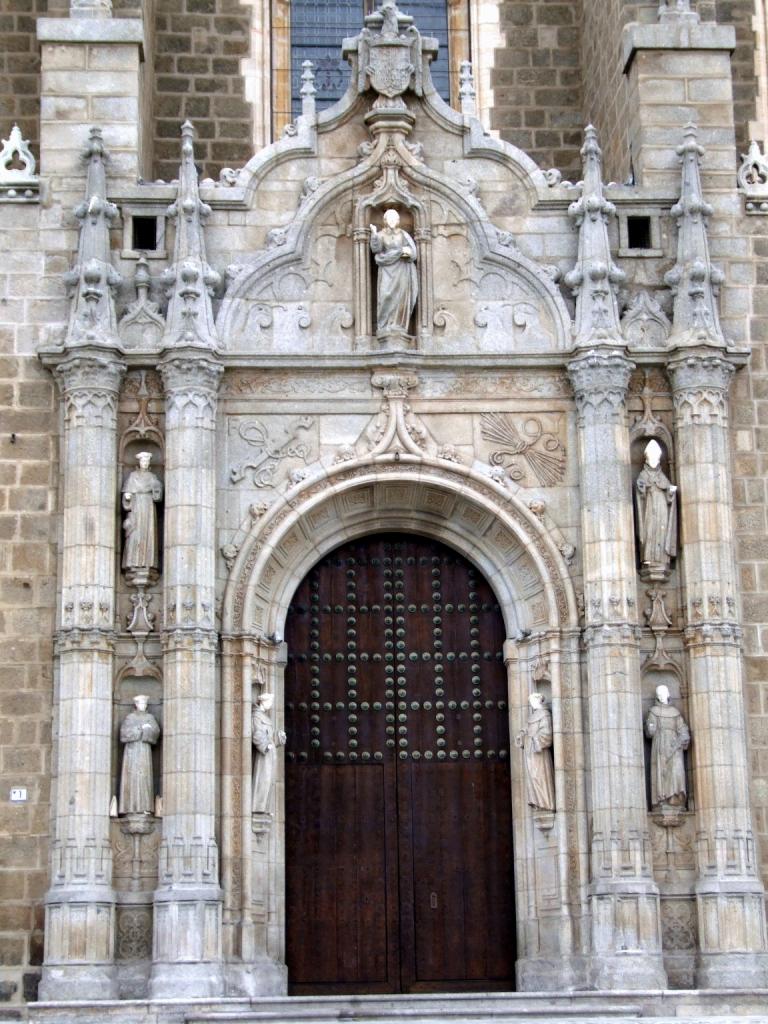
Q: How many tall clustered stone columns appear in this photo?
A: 4